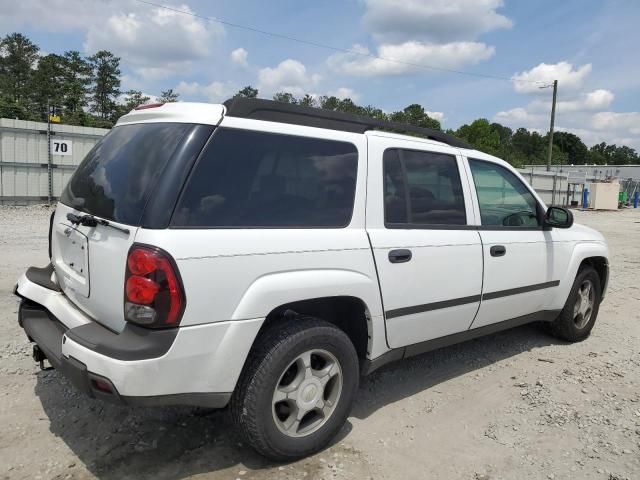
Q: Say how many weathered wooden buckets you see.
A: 0